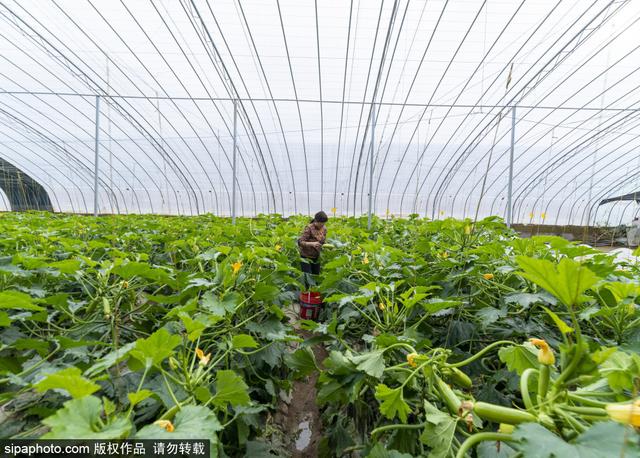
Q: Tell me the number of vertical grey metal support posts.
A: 4